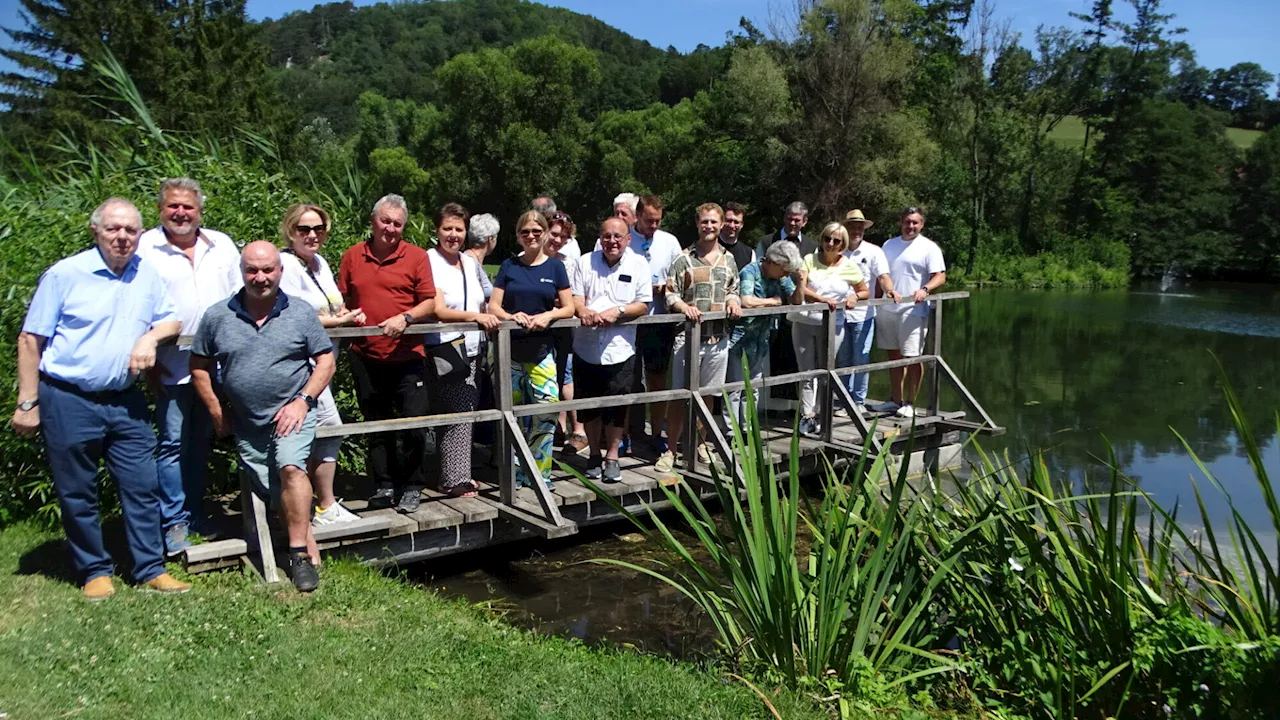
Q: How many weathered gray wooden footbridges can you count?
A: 1